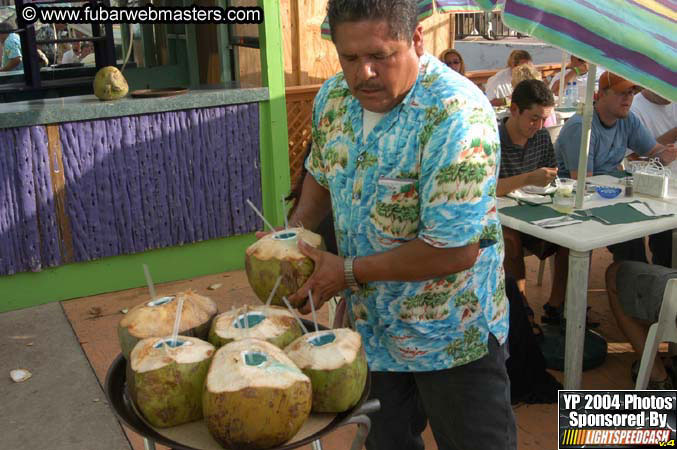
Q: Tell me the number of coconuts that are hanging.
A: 0